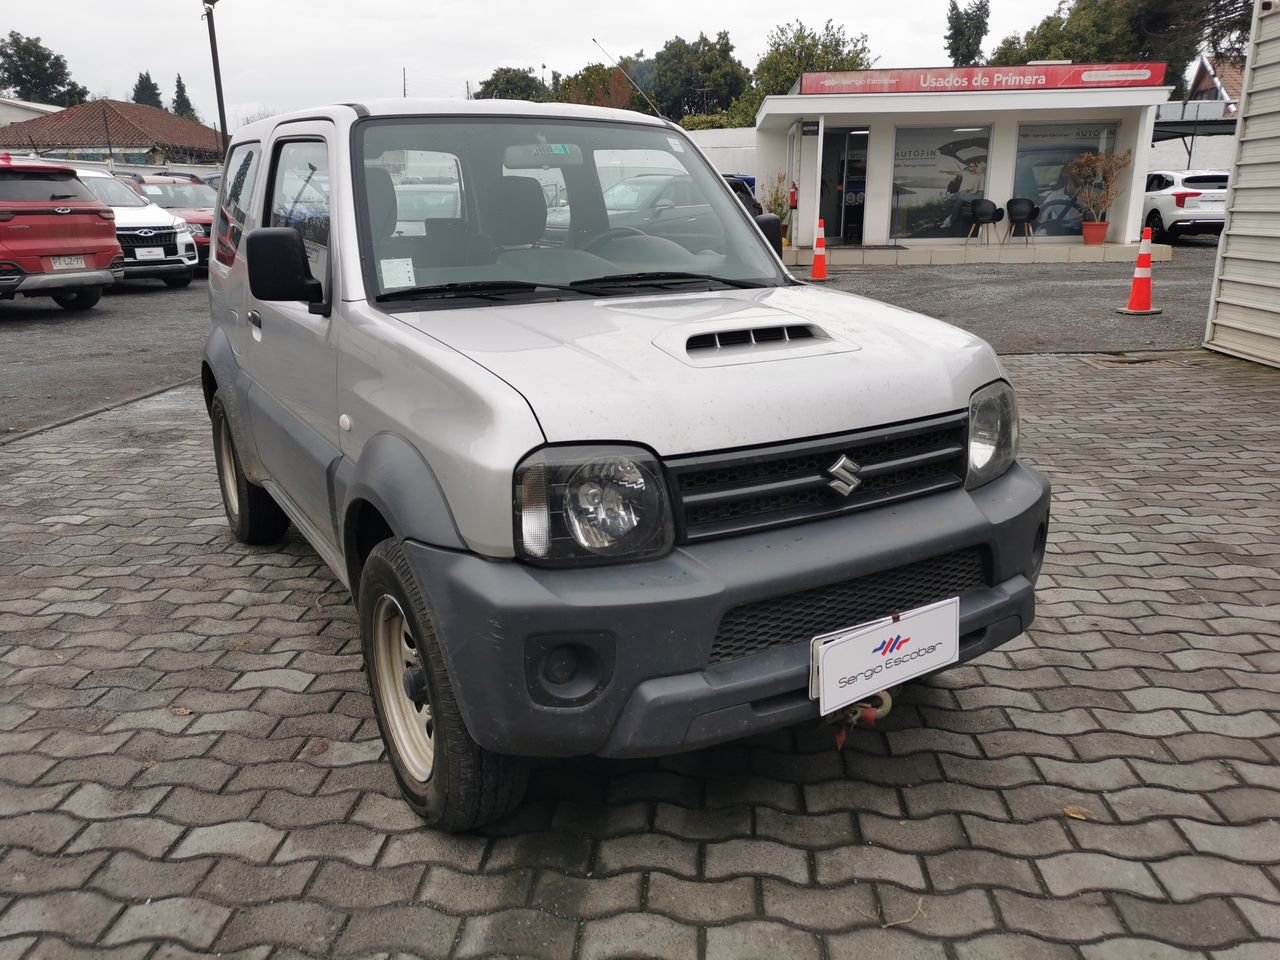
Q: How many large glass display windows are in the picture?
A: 2